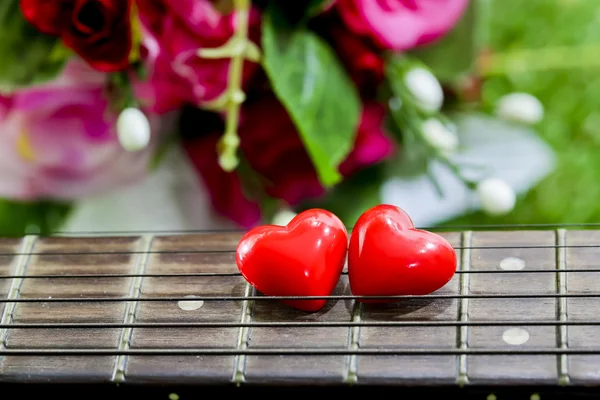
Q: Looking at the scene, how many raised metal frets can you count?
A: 6